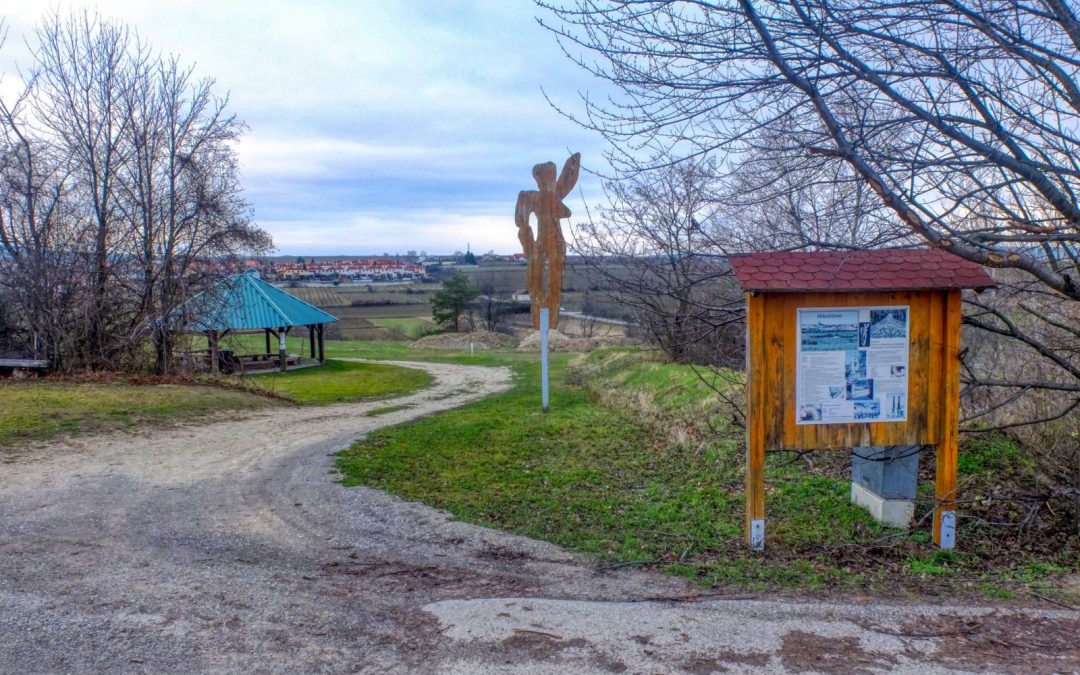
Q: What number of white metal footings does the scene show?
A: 2